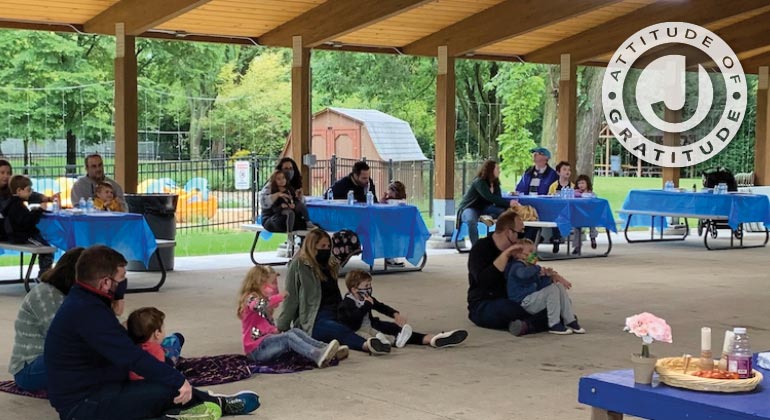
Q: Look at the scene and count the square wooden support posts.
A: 6